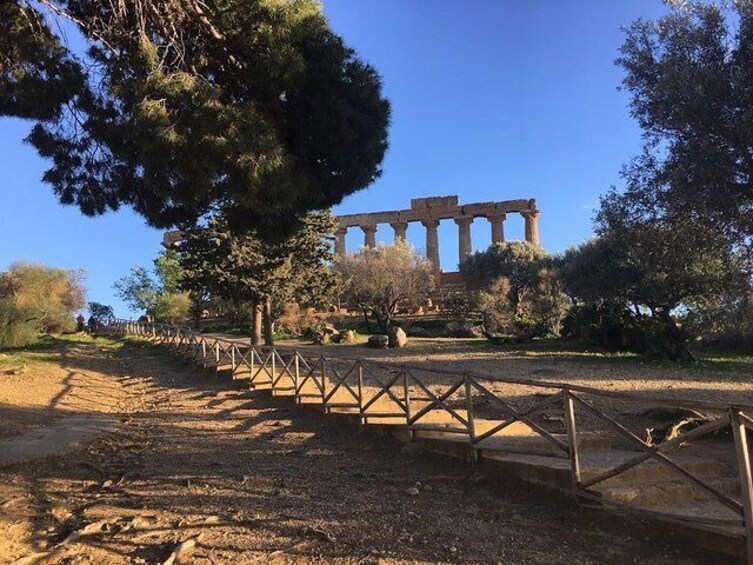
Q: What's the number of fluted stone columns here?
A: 7